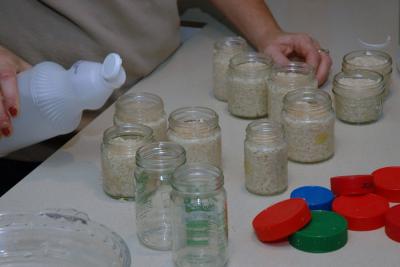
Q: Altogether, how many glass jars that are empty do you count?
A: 2